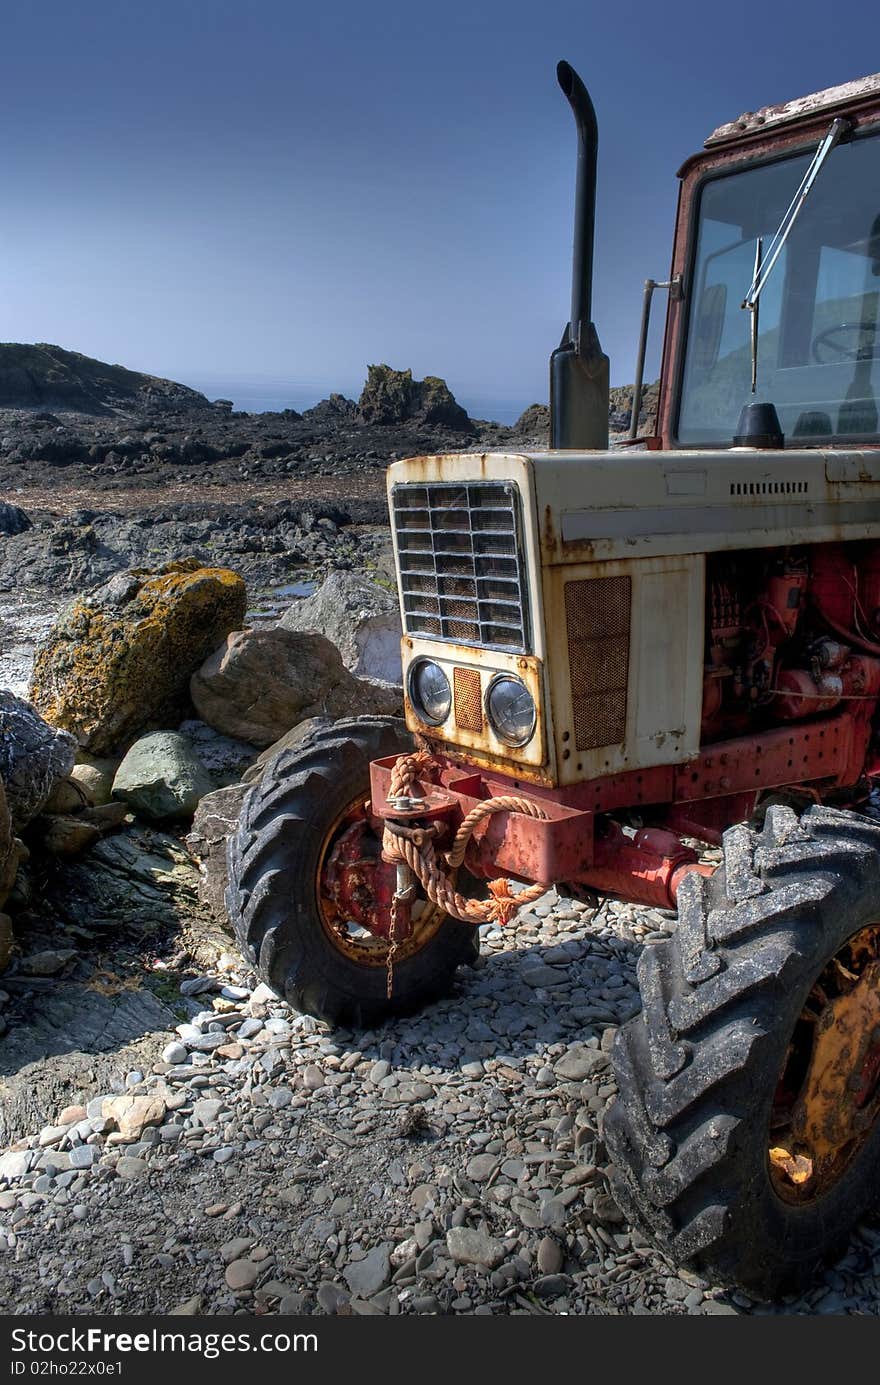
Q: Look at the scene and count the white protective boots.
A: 0